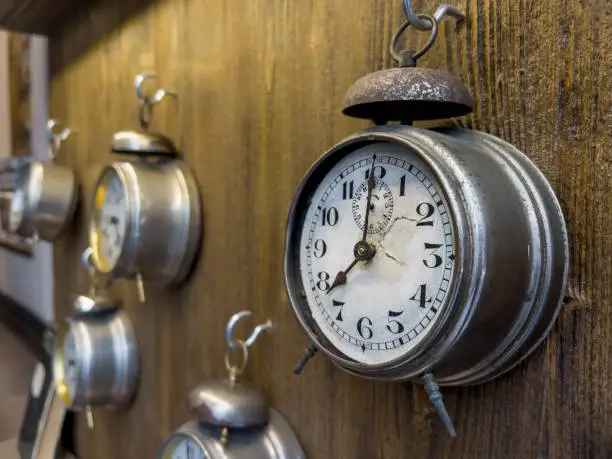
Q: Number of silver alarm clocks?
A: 5